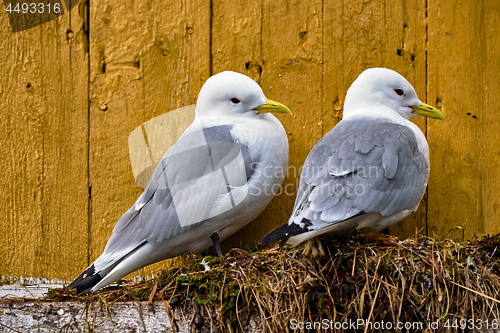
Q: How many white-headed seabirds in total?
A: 2